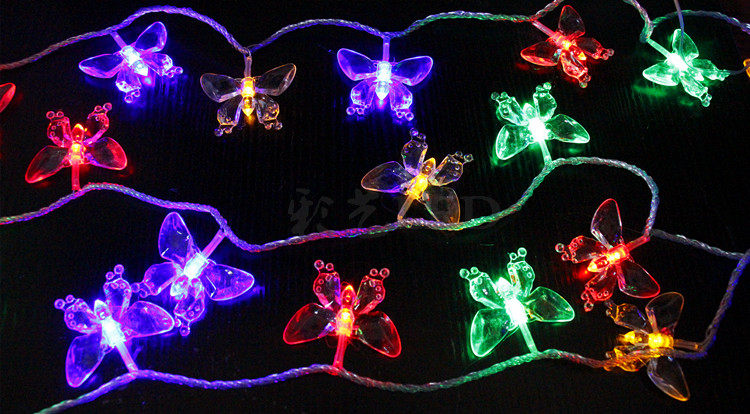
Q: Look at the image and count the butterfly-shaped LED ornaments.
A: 14